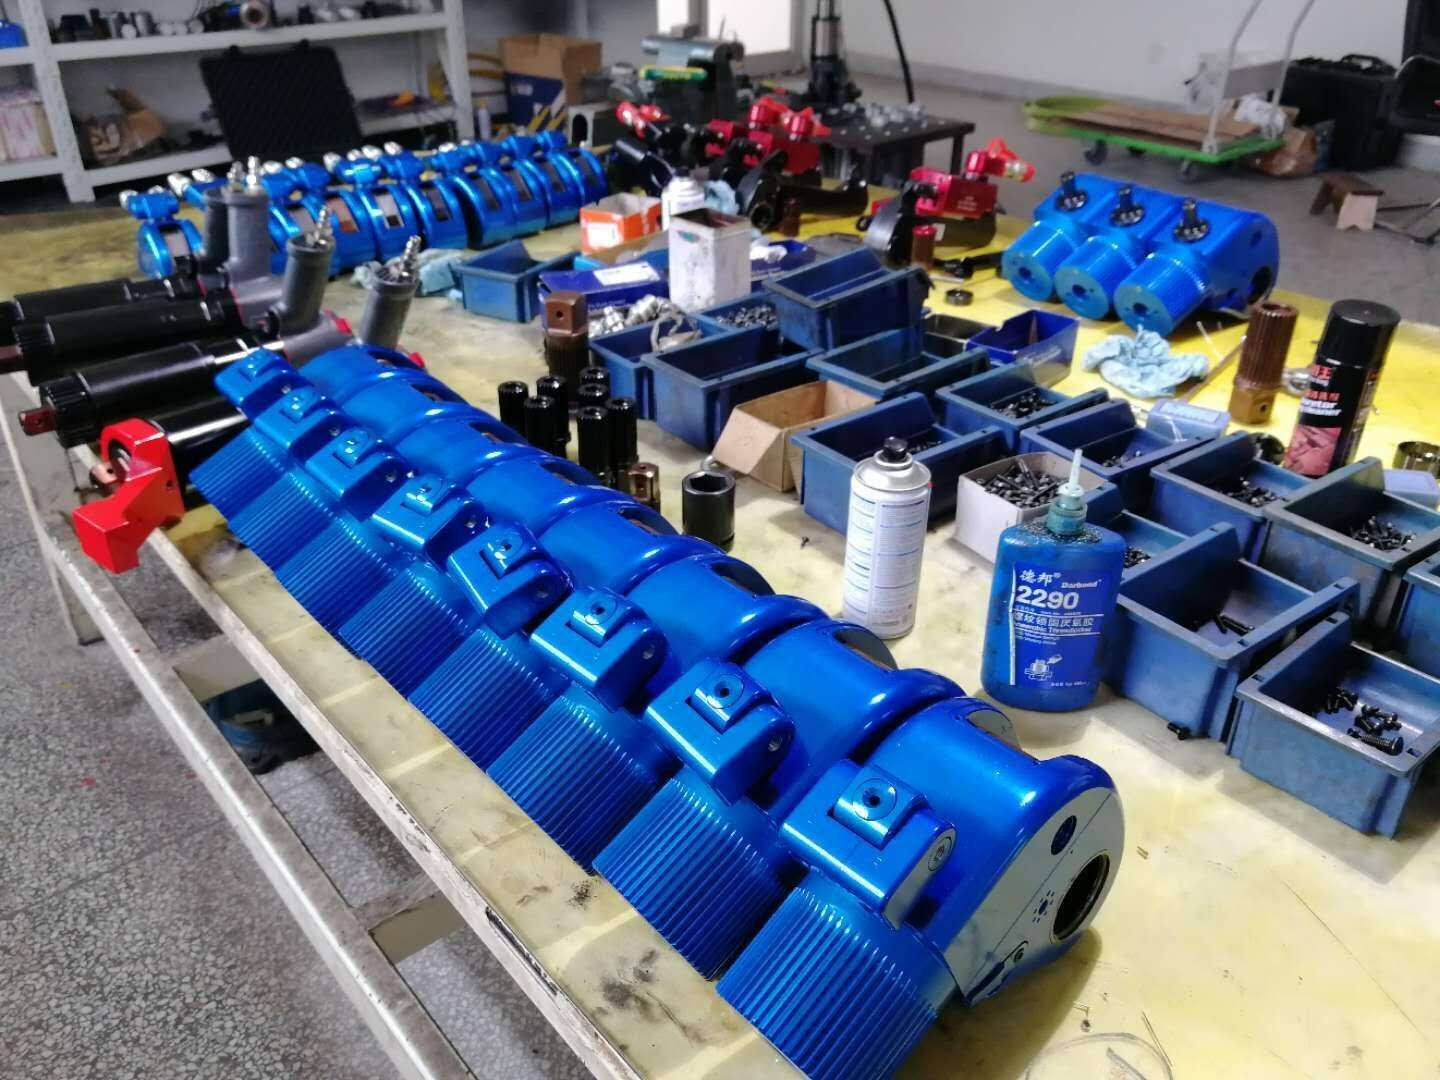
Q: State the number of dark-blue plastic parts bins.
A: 15